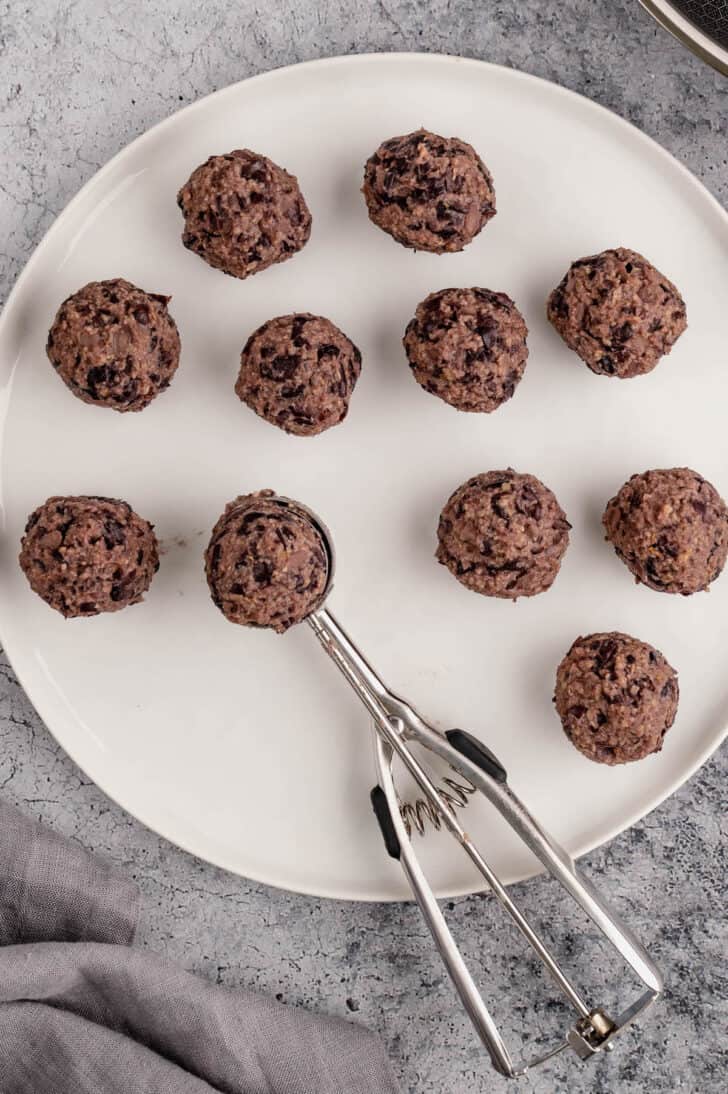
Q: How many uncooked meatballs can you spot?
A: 11